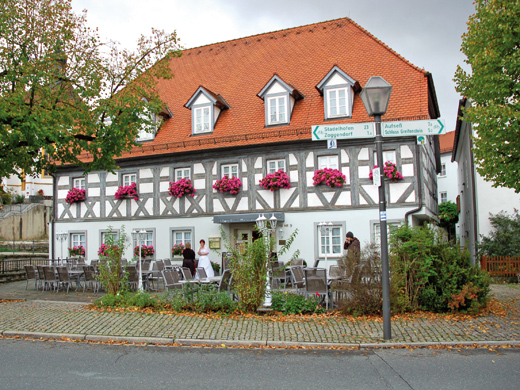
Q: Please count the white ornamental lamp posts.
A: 4